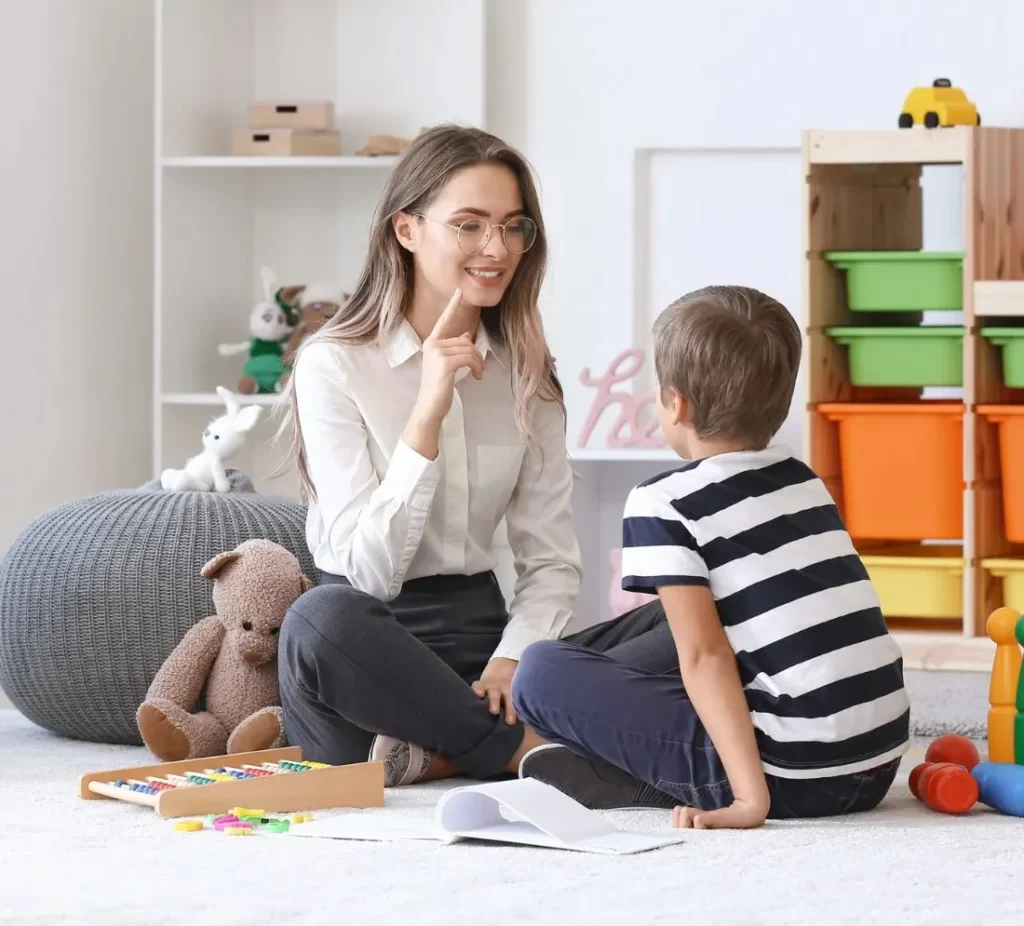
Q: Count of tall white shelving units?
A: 1